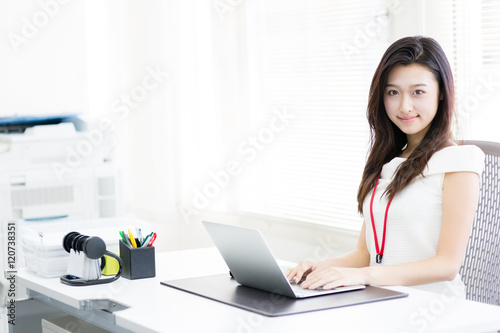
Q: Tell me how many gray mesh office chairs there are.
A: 1